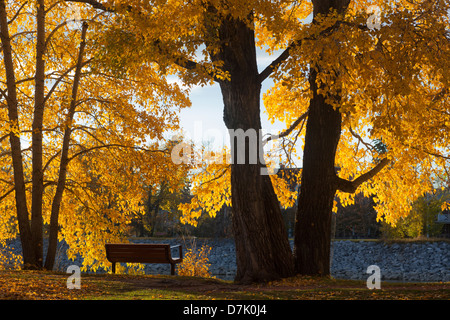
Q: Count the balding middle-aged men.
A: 0